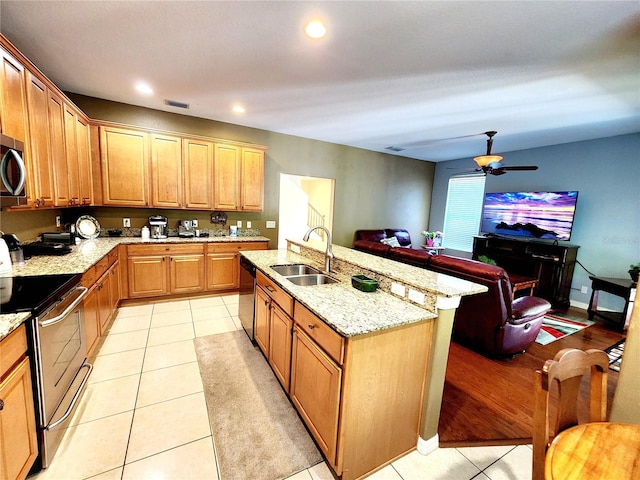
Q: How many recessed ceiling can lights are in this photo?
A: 3